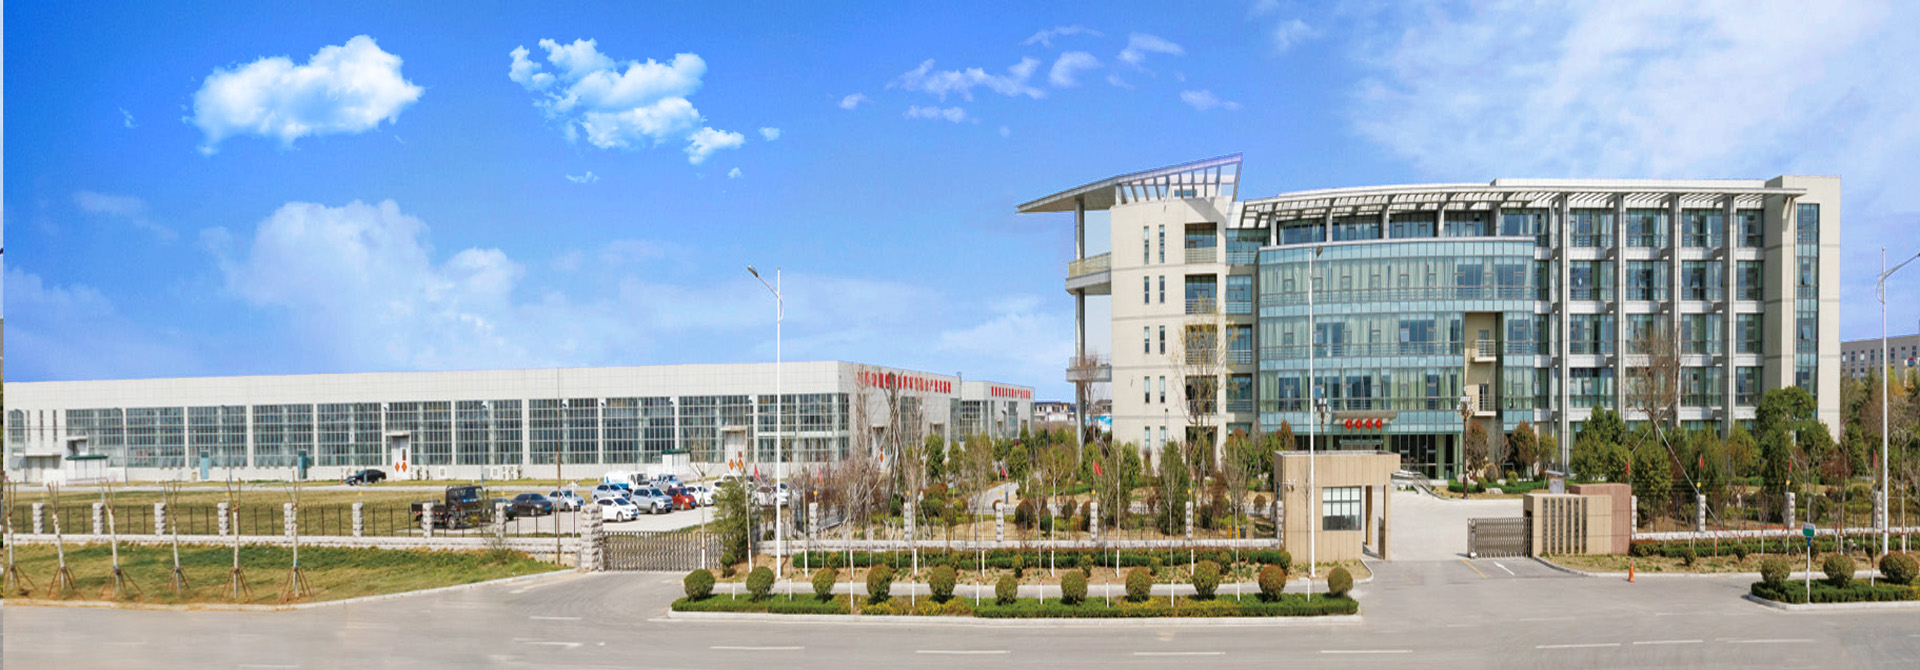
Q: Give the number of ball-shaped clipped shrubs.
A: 14